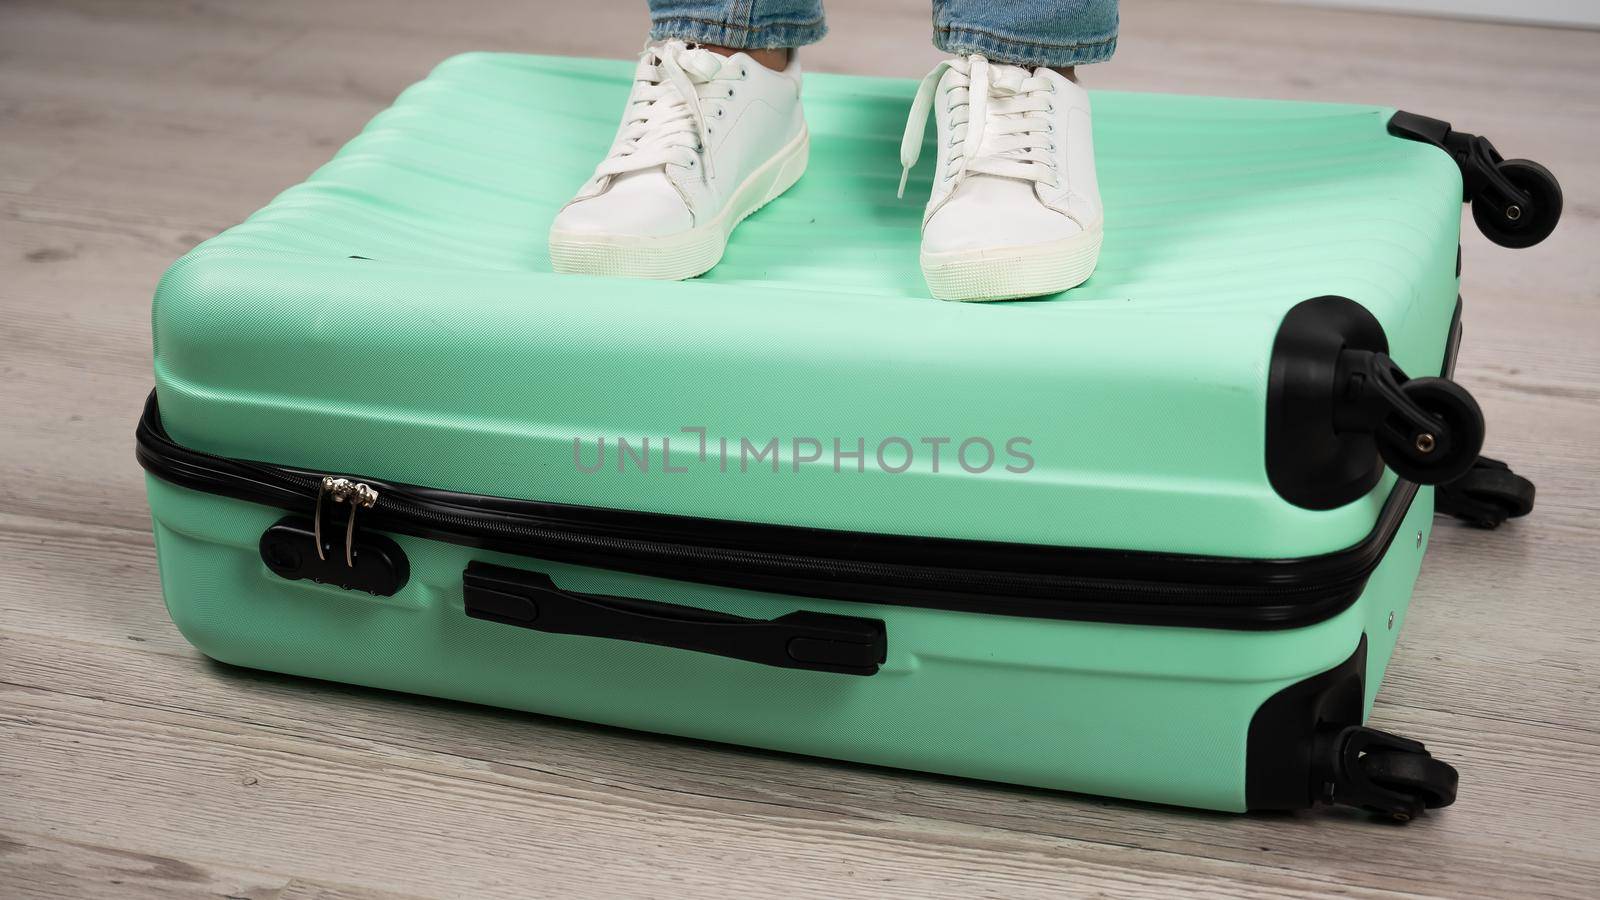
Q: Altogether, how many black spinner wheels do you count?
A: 4